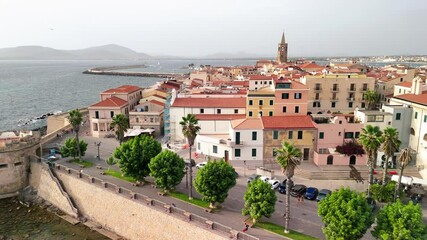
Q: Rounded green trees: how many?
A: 7